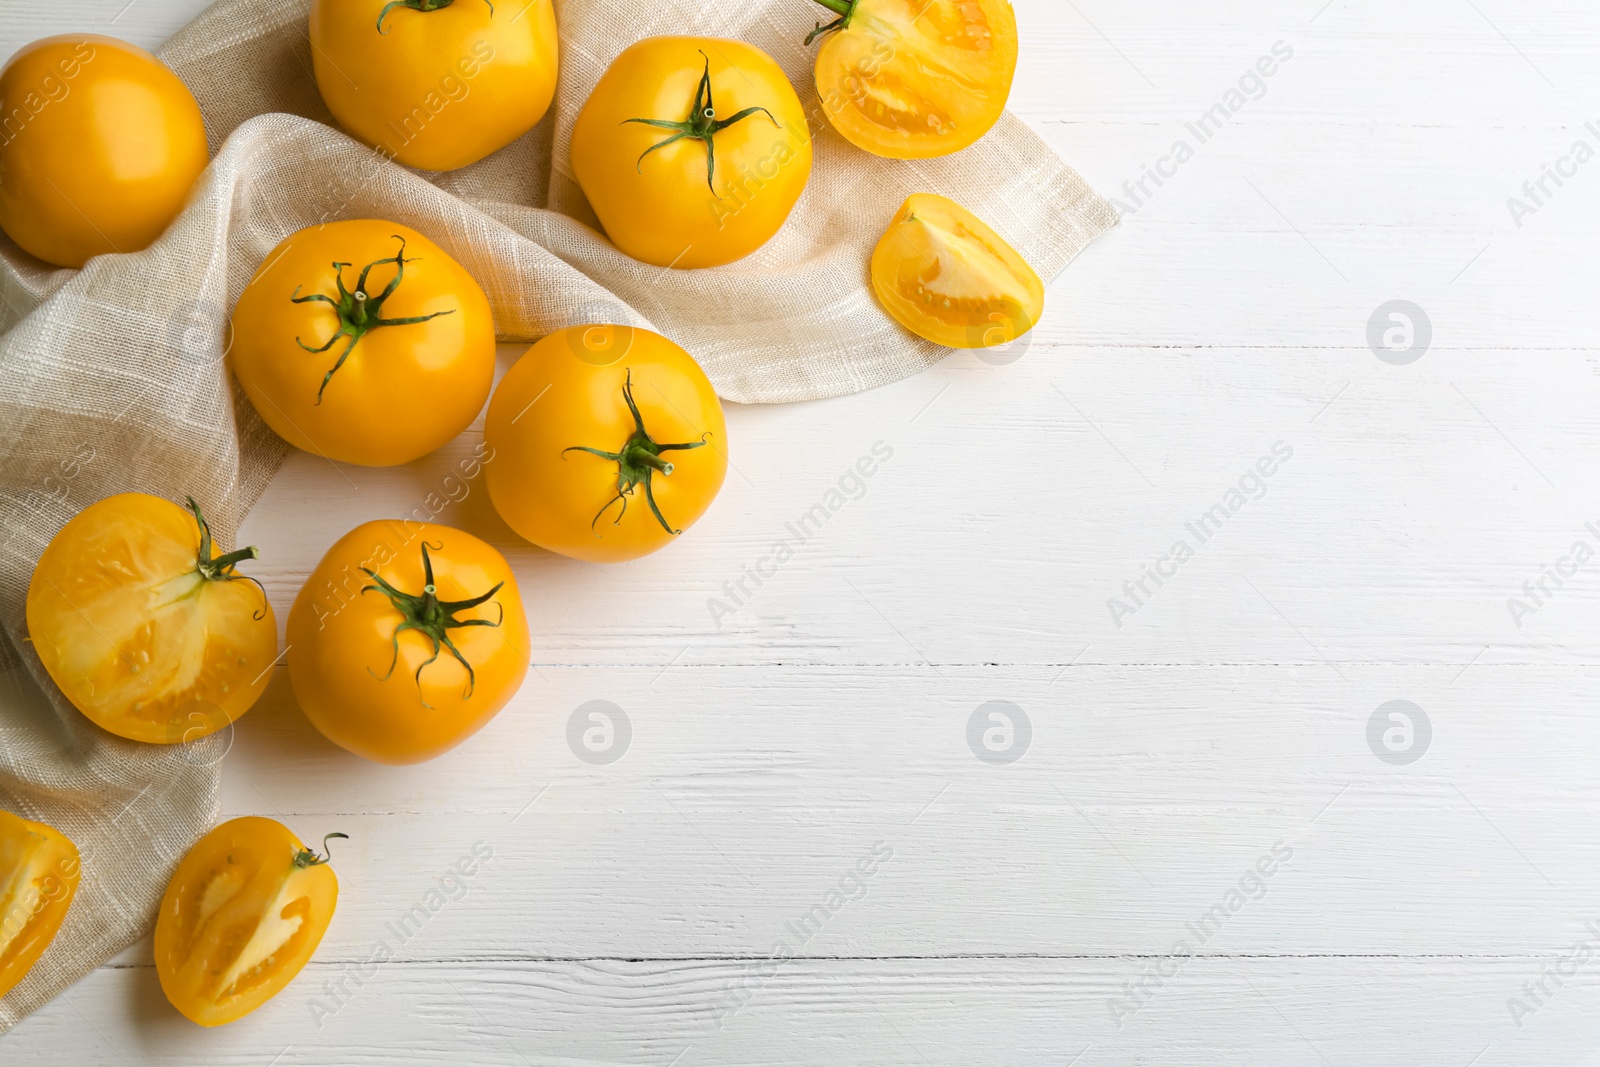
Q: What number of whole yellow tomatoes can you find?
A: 6